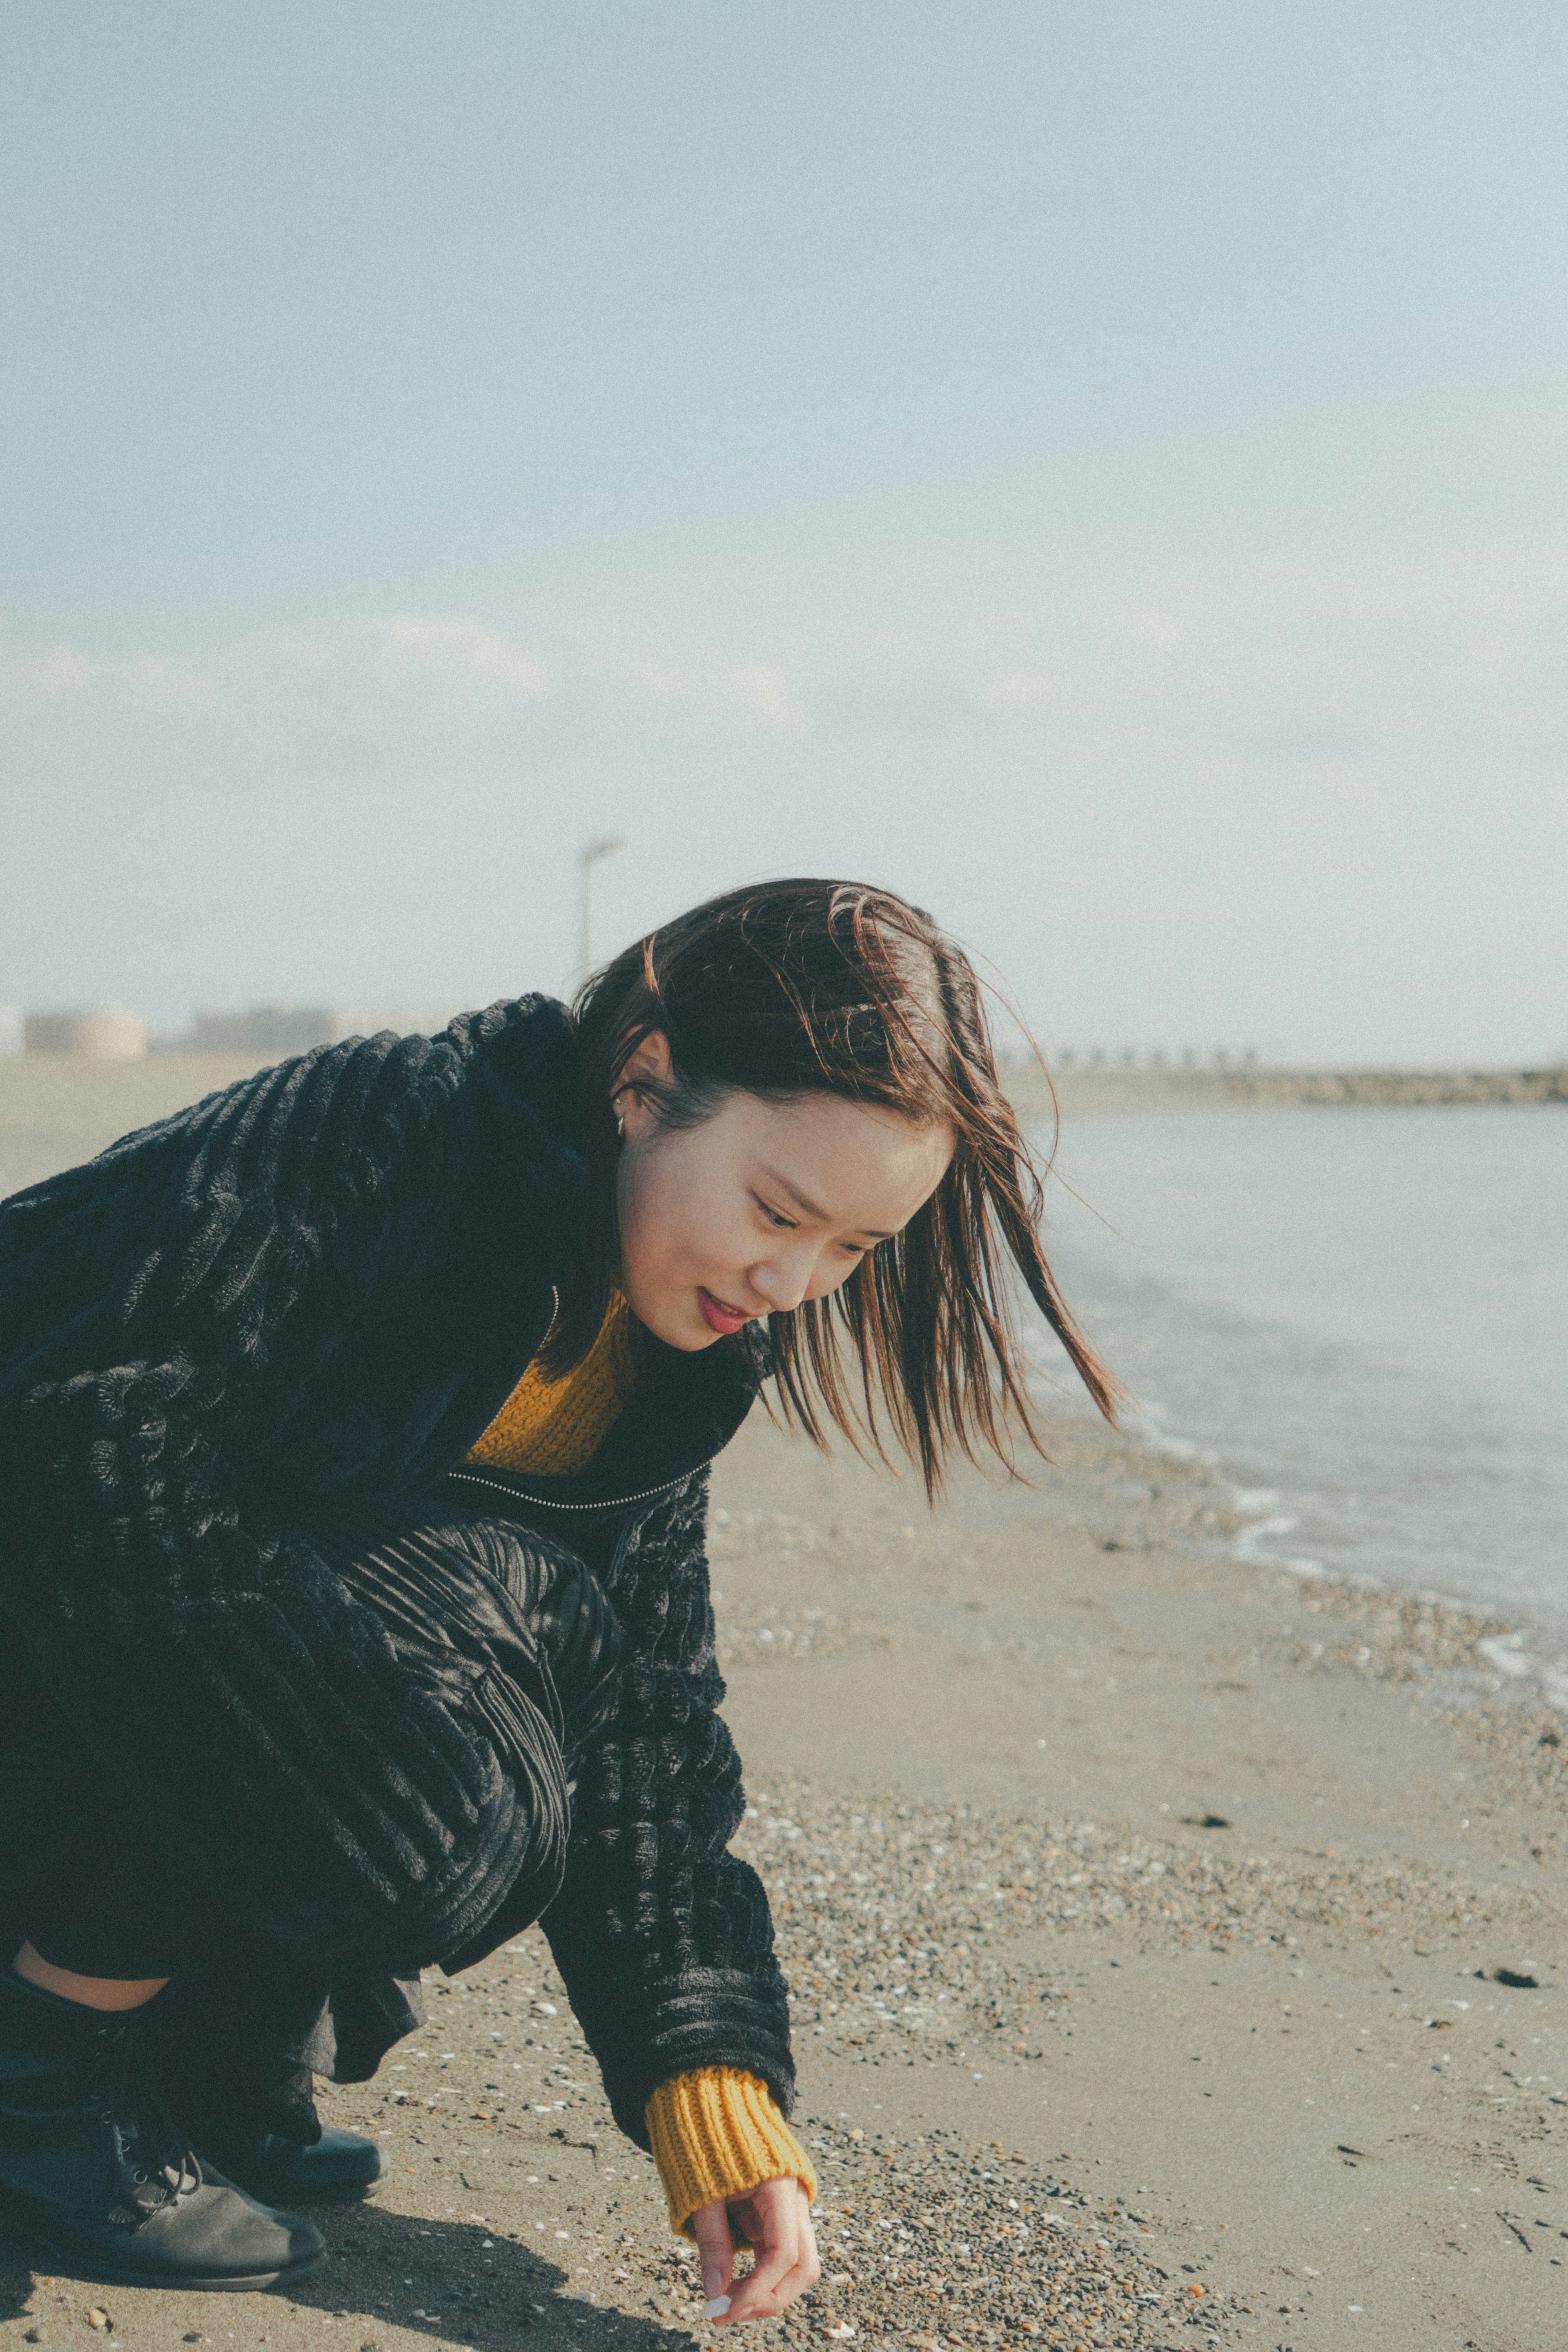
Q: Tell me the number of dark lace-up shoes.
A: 2